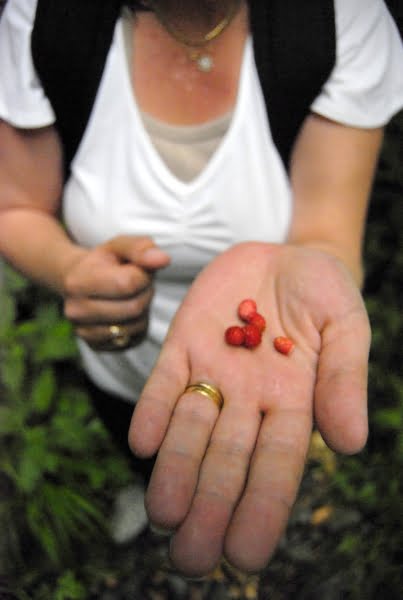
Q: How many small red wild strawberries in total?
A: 5